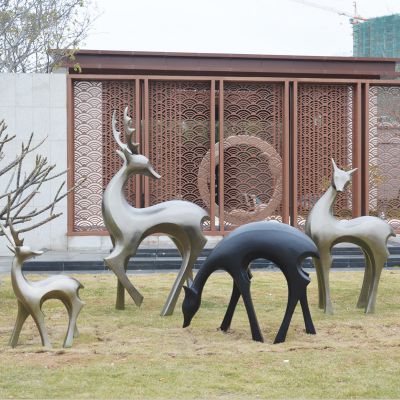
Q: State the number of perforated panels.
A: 5